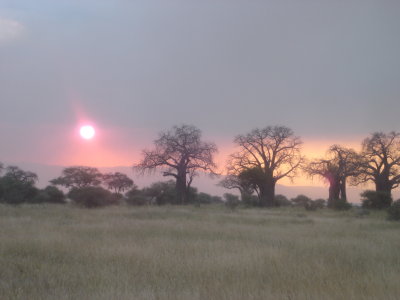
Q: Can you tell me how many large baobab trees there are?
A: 4